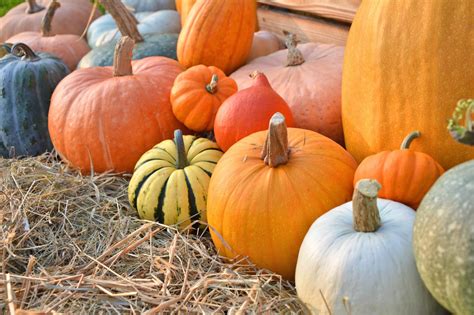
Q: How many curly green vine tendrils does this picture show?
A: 1